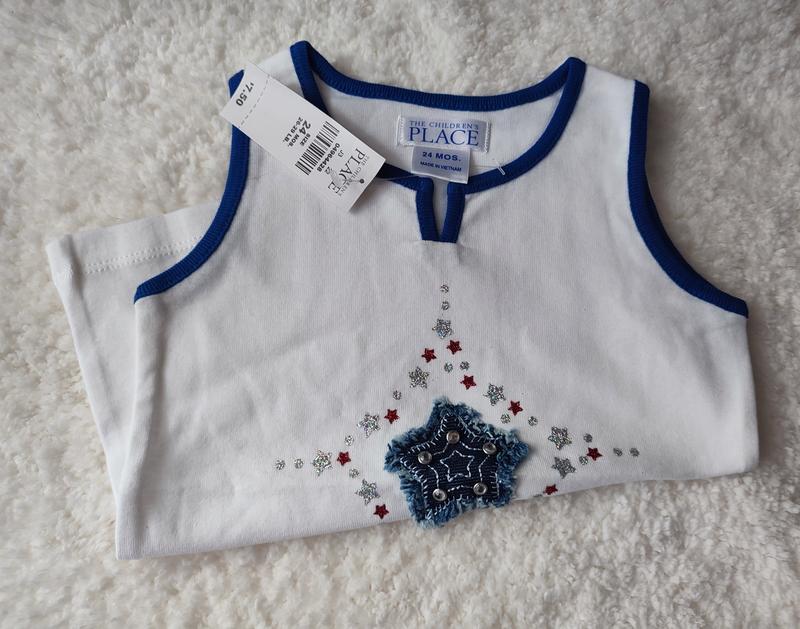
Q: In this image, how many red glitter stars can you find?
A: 9